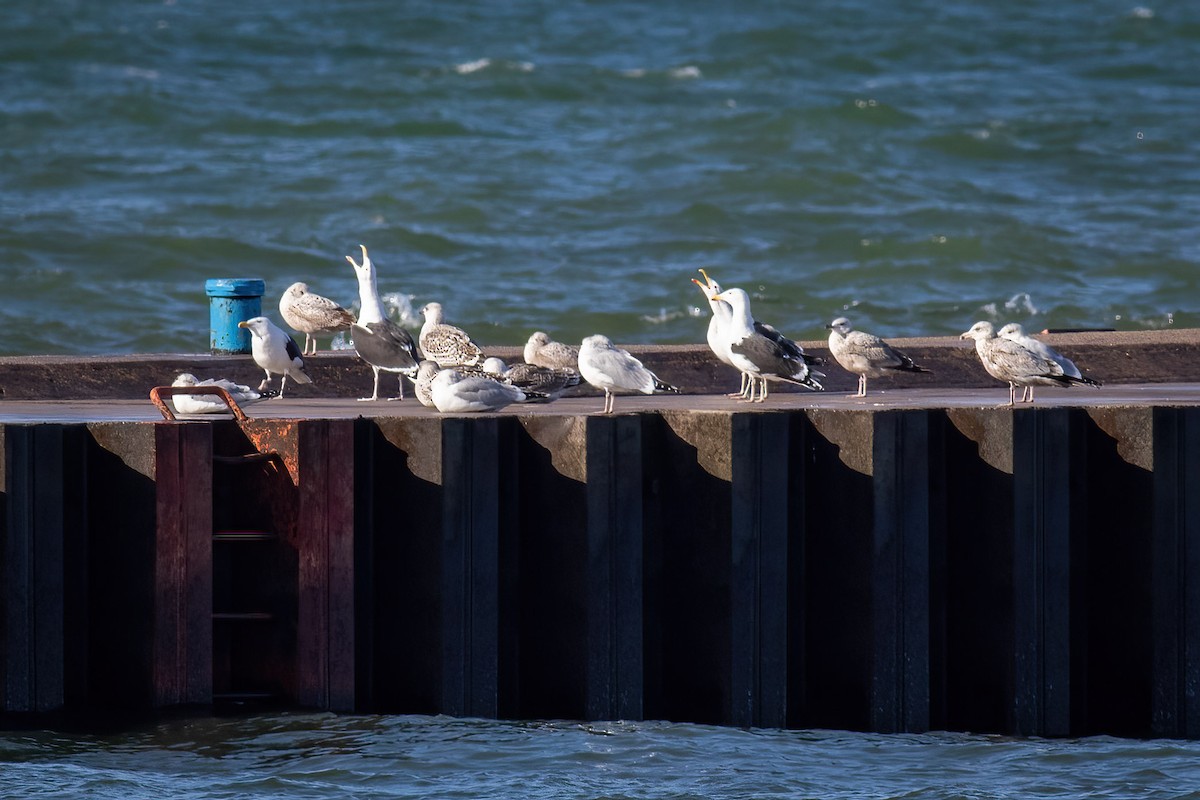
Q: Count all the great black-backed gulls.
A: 4